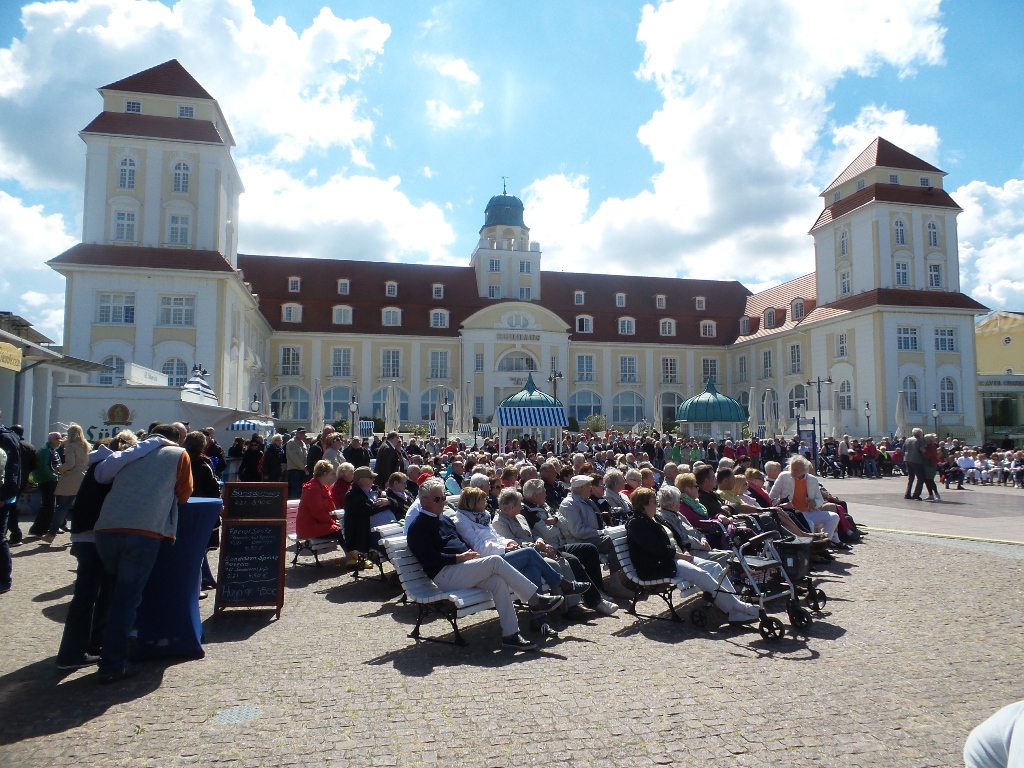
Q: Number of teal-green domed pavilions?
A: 2